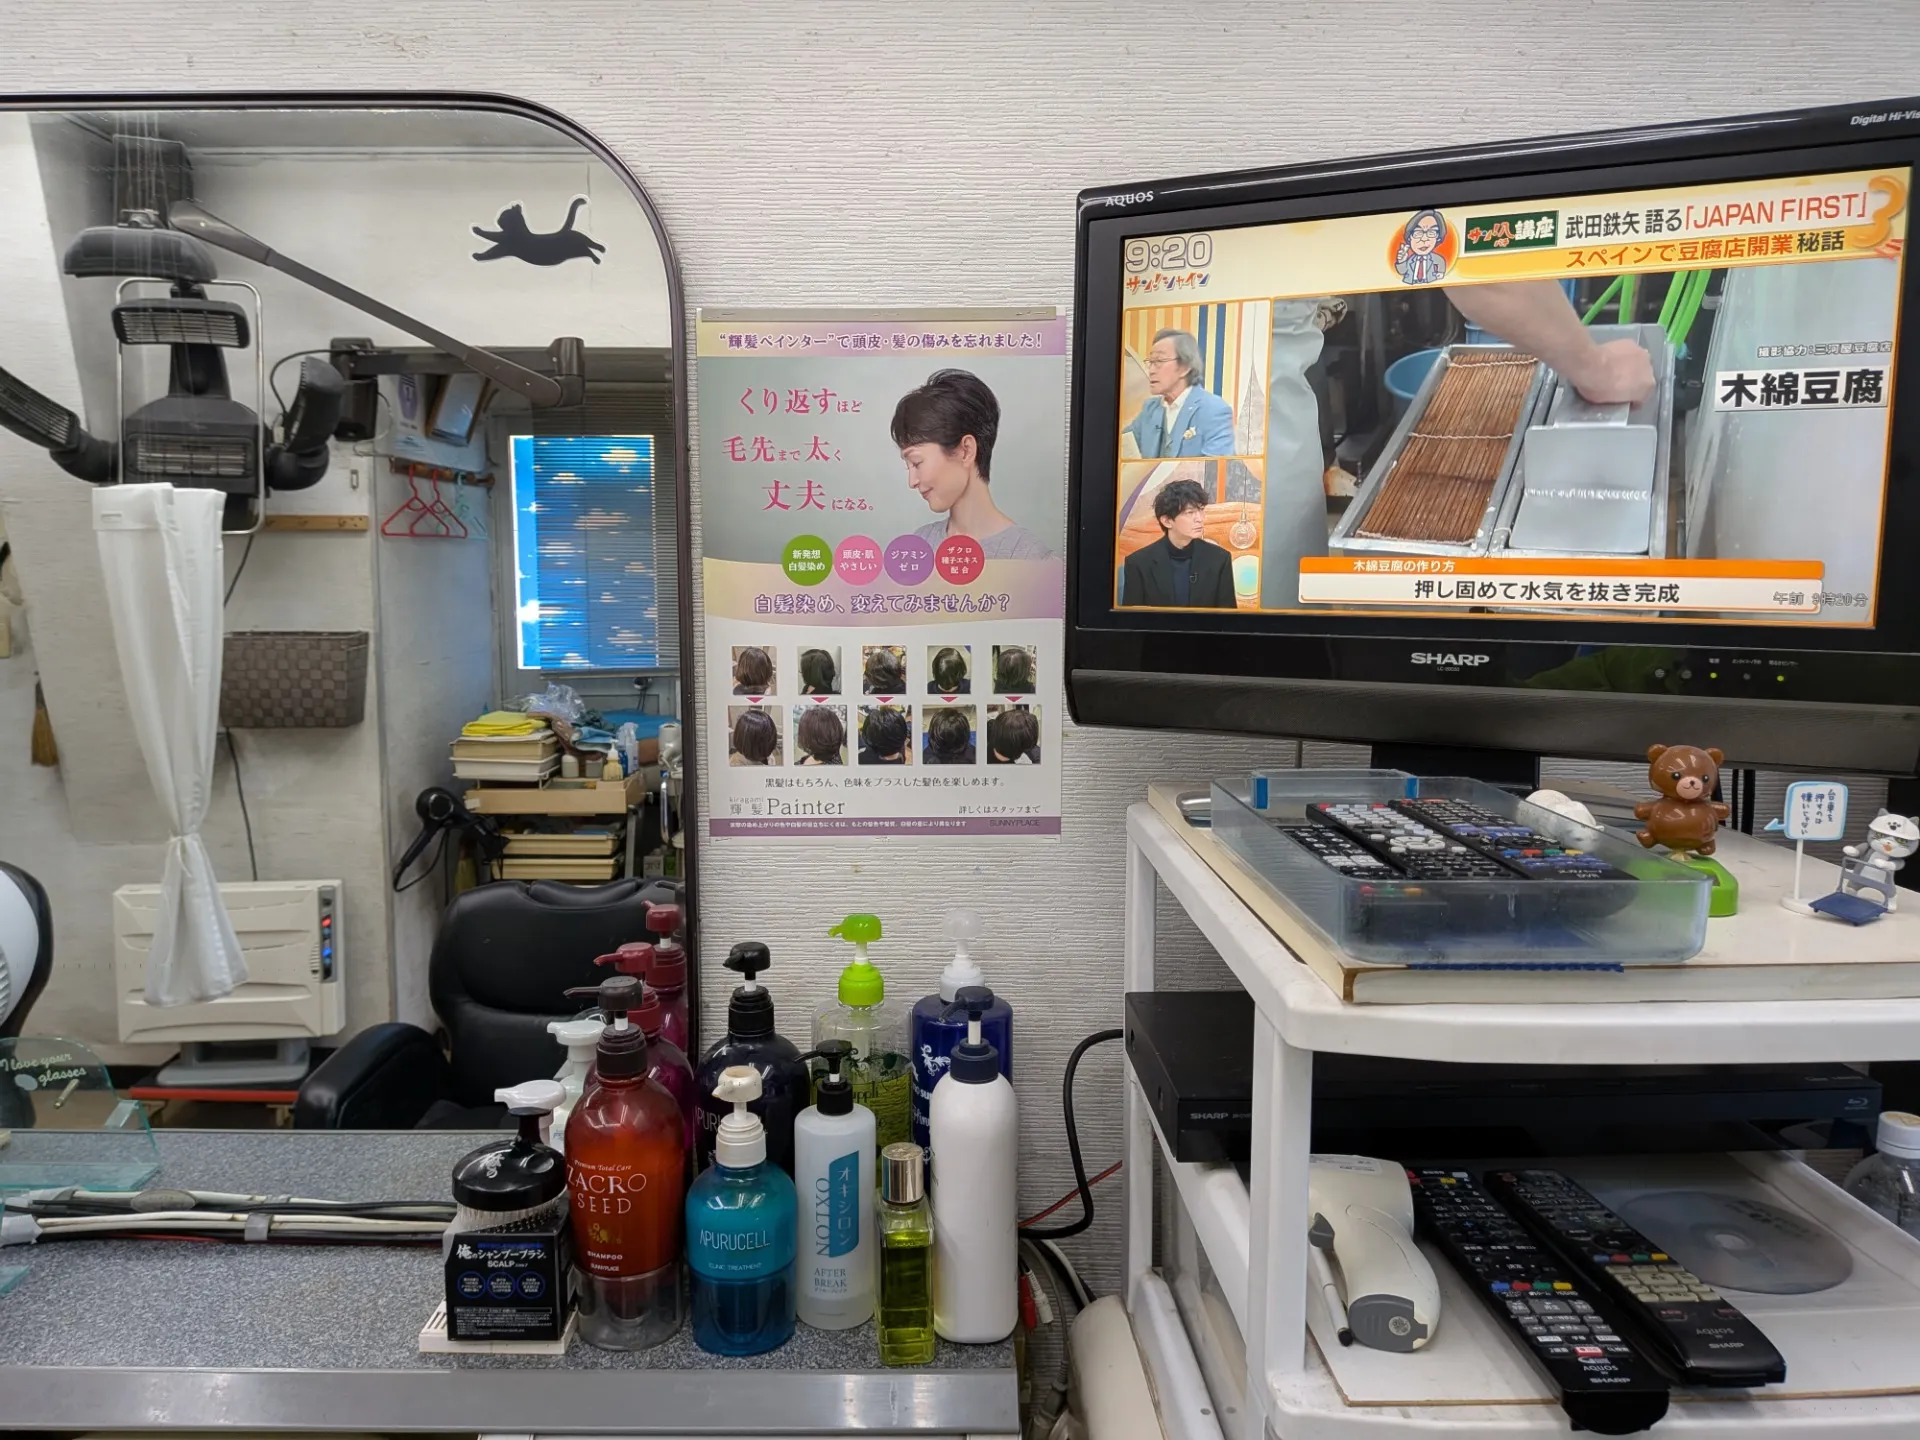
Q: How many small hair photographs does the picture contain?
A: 10